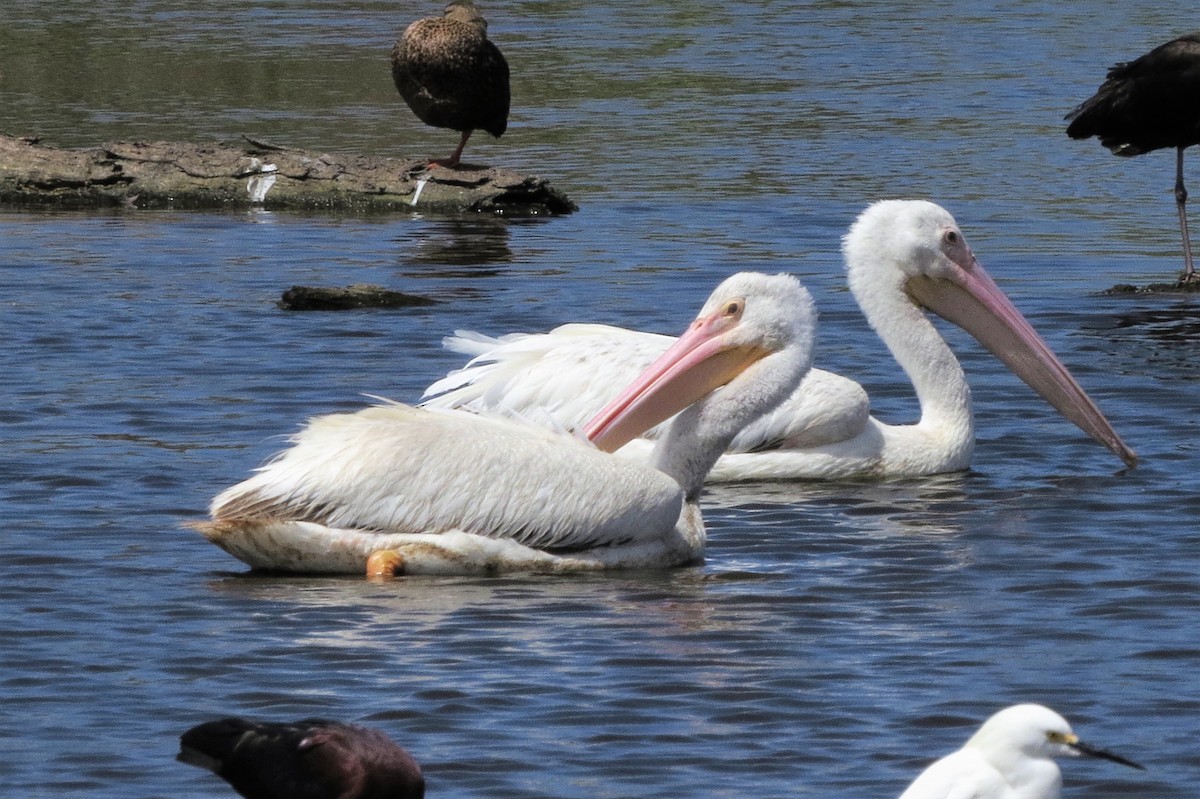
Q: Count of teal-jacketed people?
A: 0